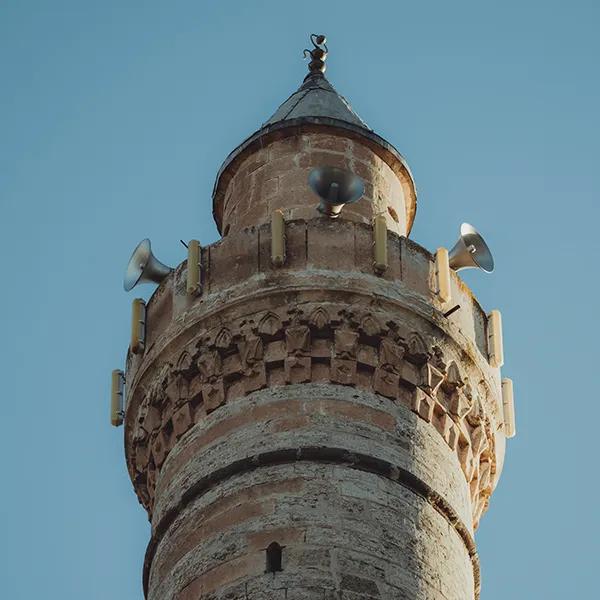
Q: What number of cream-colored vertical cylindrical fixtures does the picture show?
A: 8